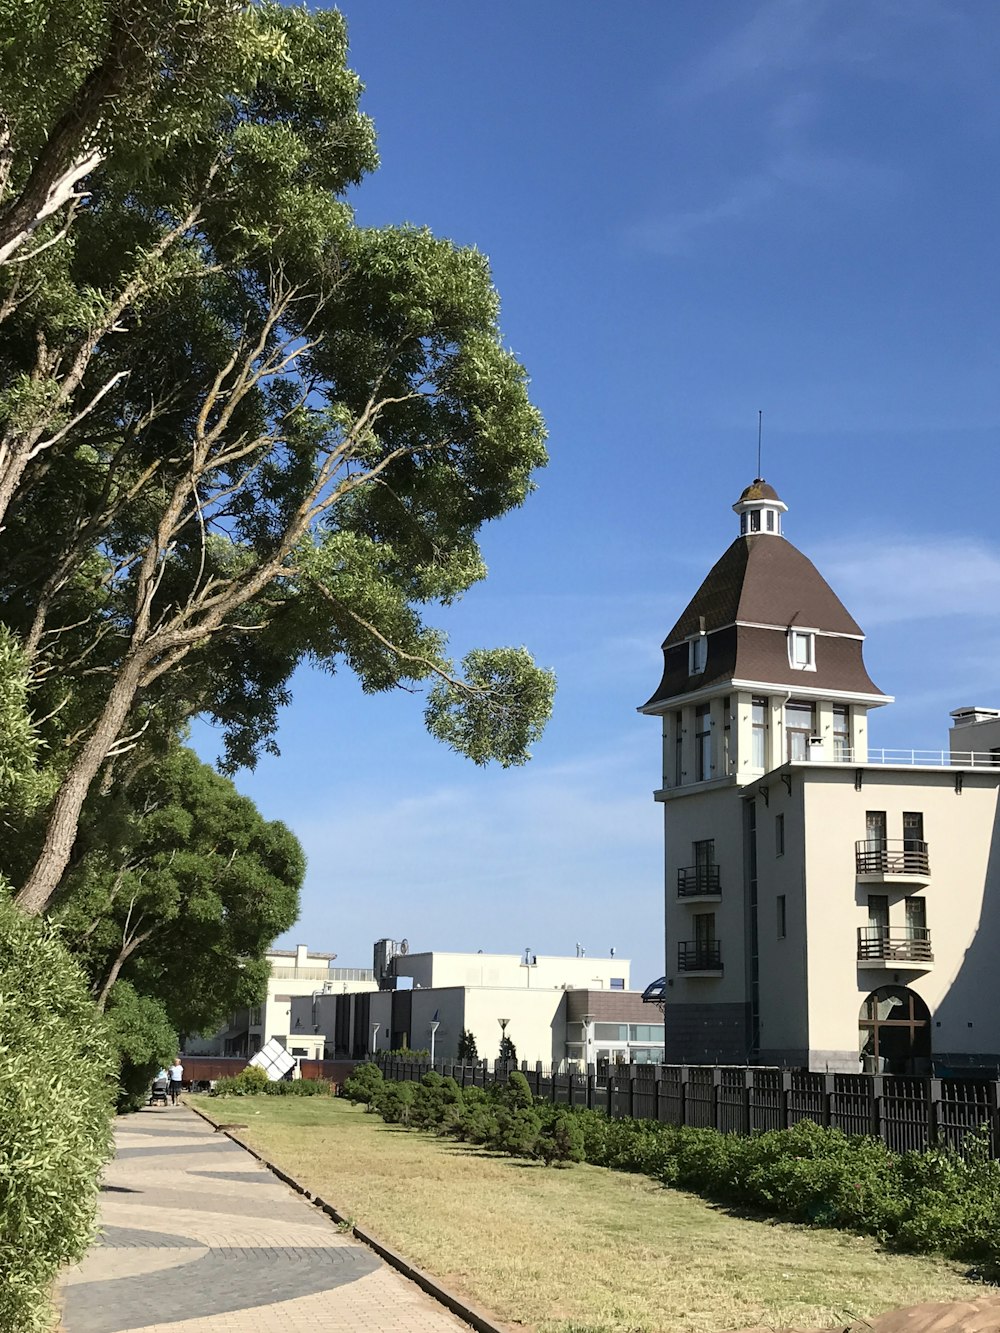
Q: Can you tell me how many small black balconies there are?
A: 4